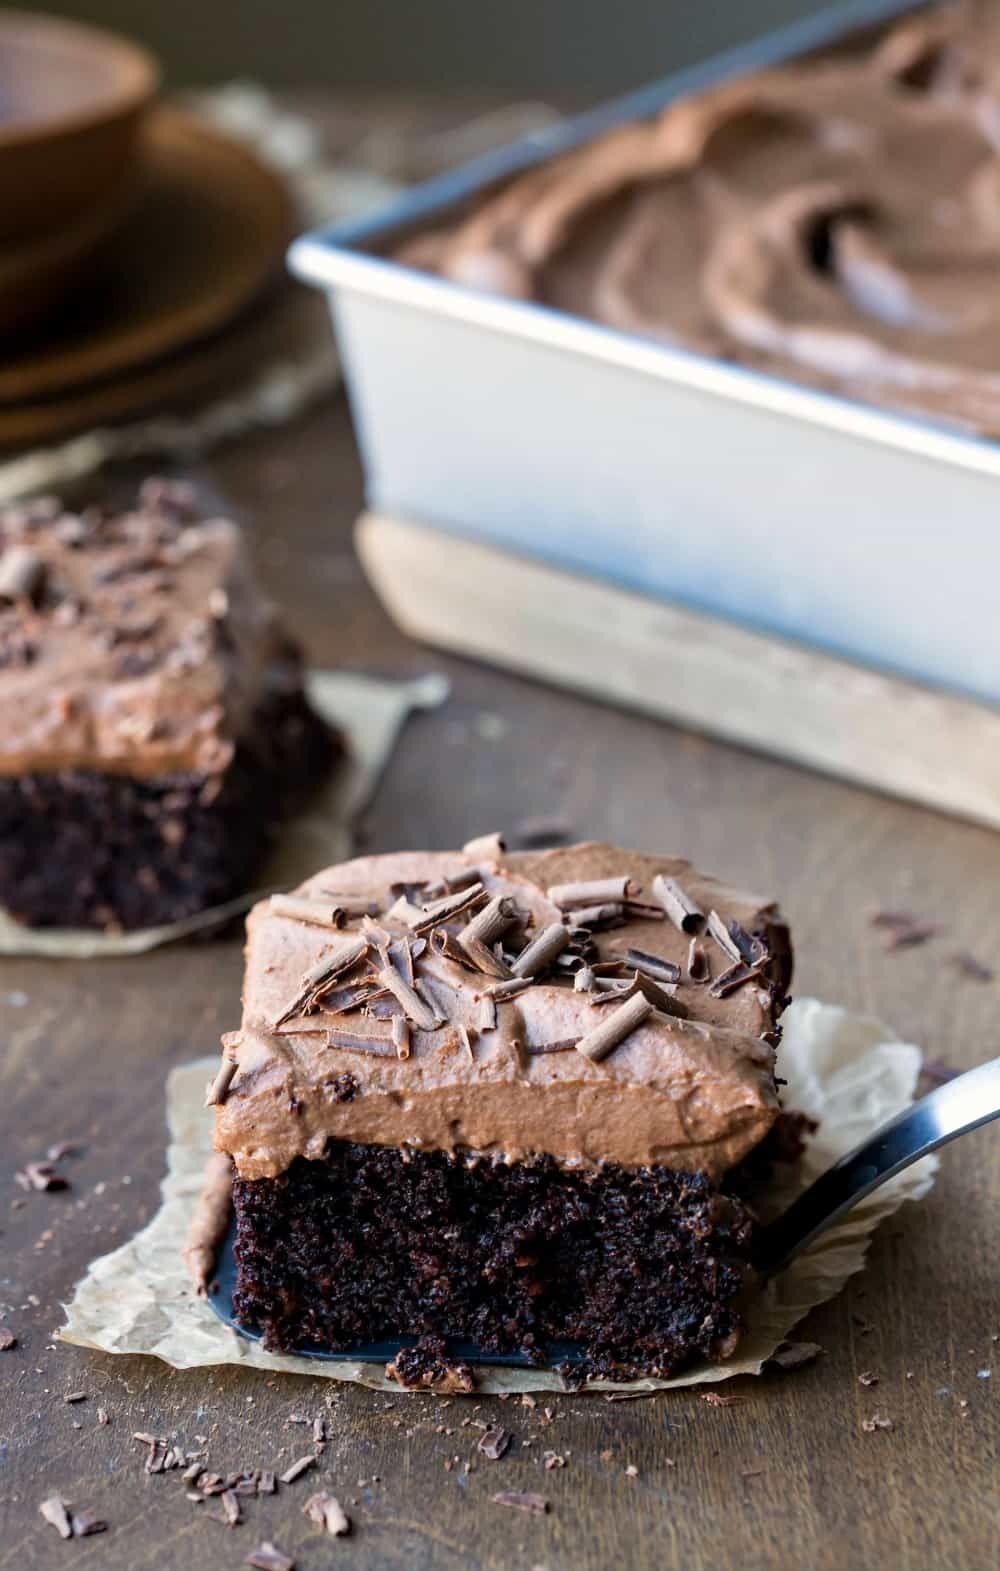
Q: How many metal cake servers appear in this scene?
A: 1